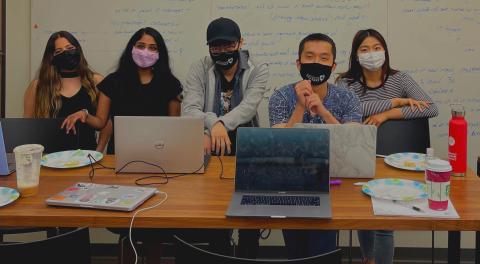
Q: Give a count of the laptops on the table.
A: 5